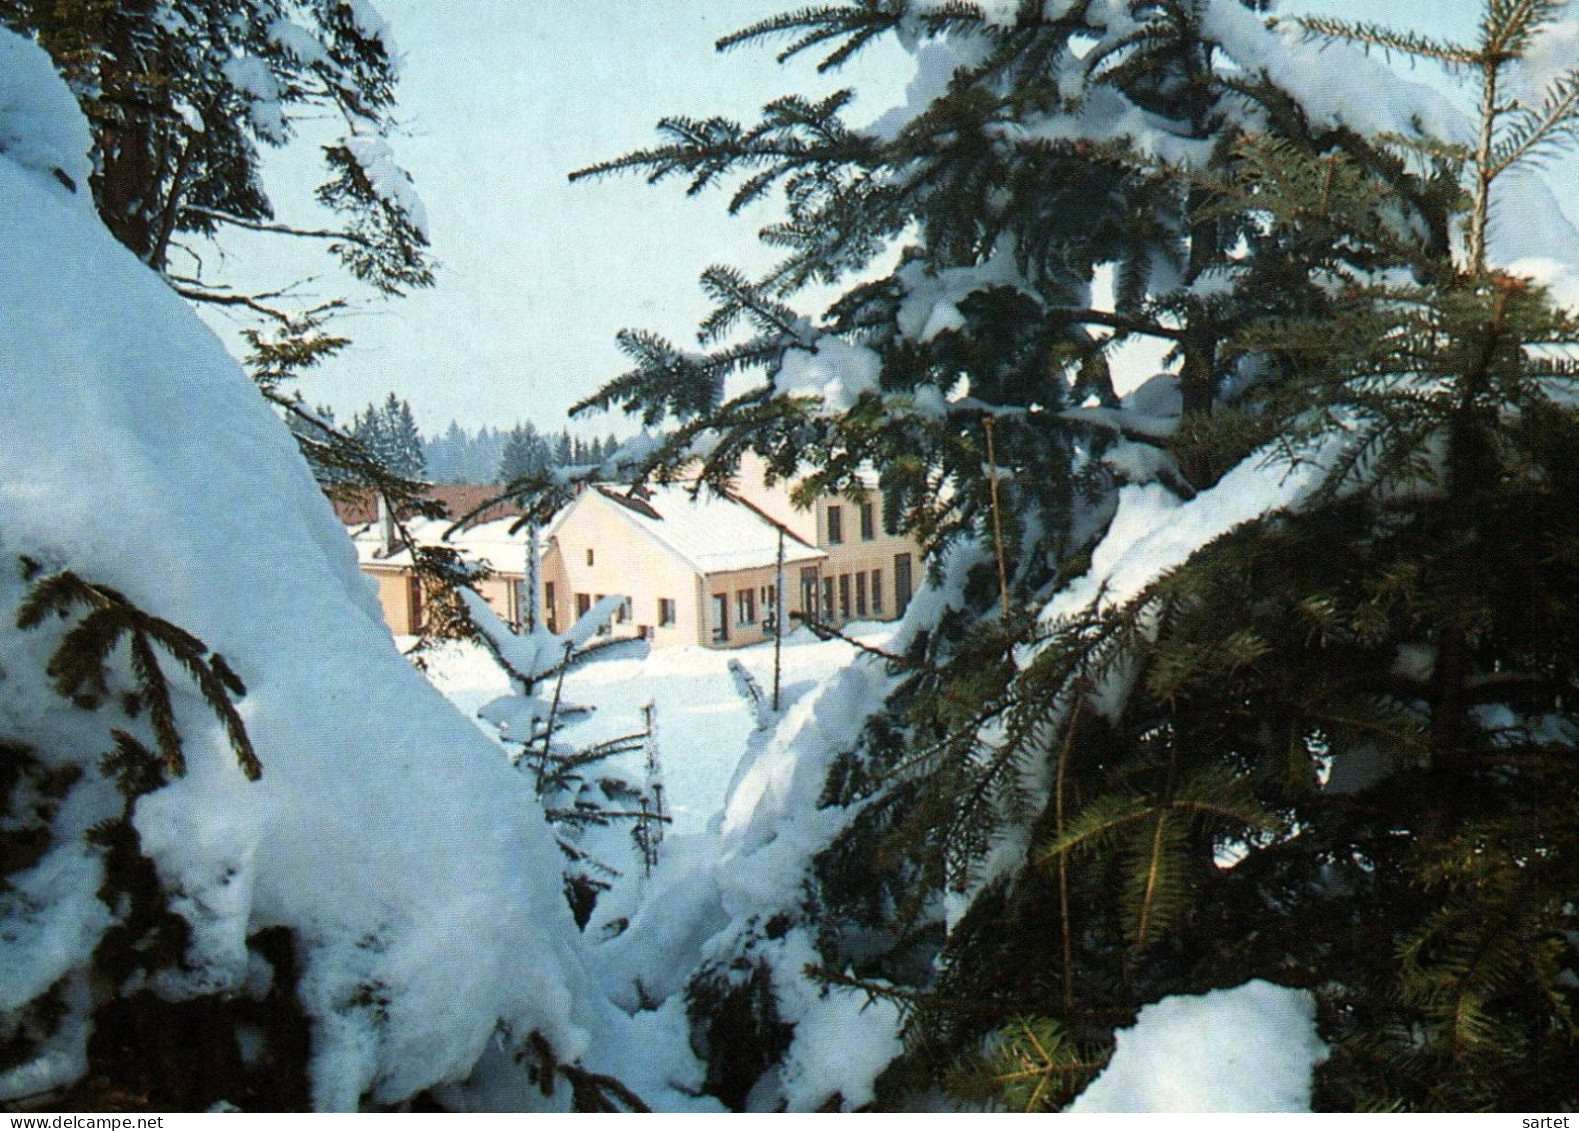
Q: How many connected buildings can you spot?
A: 3